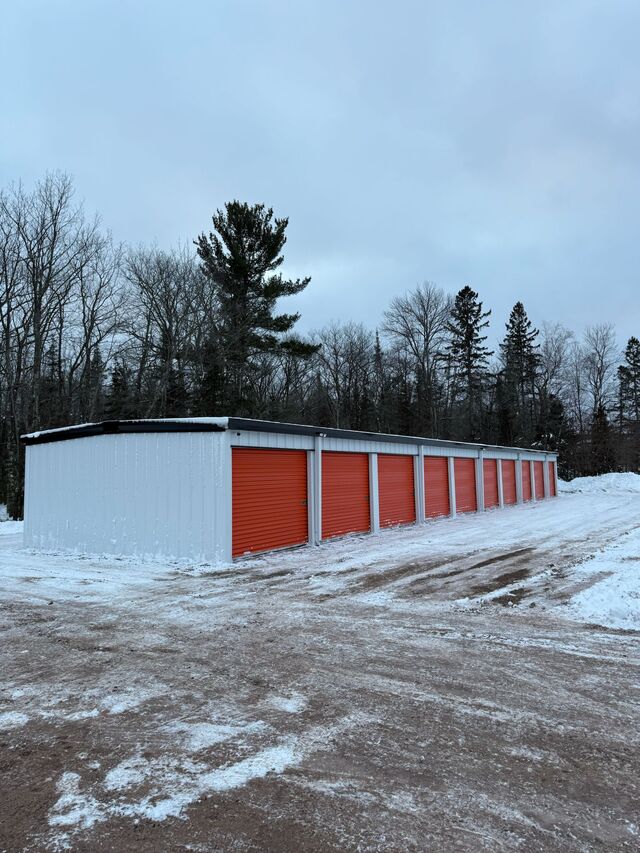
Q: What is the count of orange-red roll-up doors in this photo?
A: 10